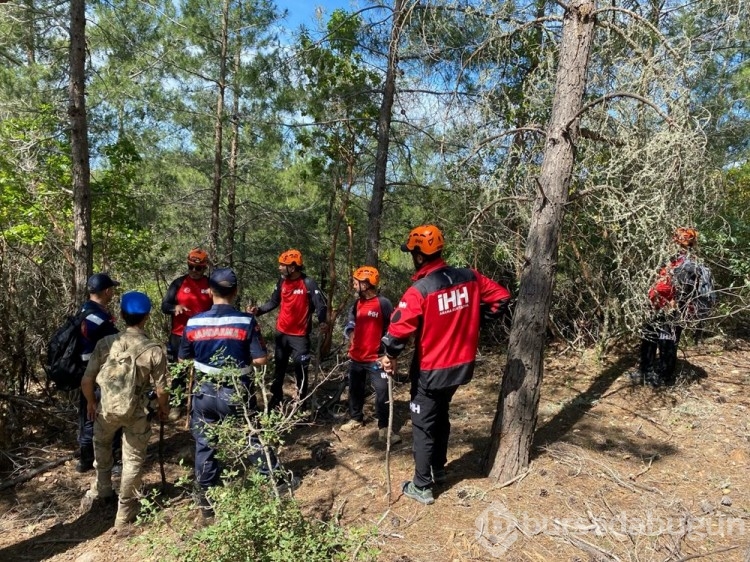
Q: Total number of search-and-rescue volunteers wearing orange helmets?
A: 5